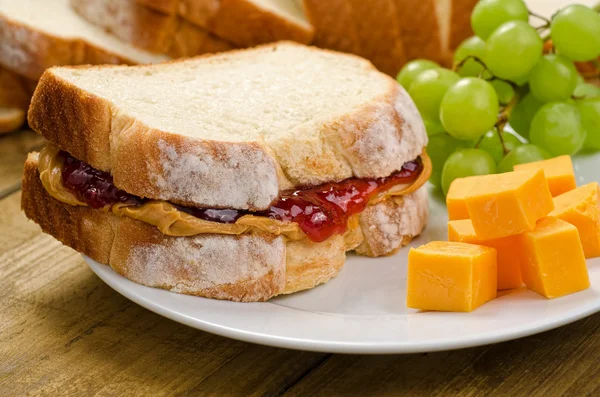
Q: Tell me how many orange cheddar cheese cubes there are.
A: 7